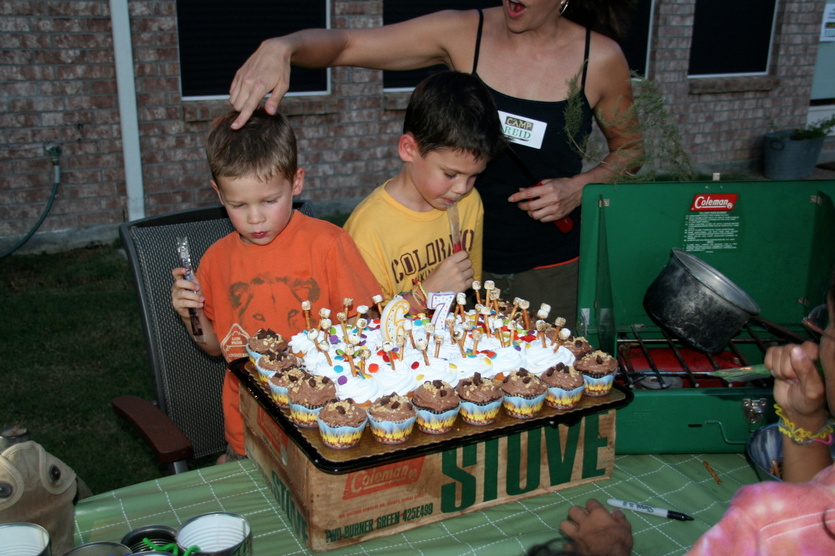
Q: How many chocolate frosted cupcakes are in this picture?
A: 15